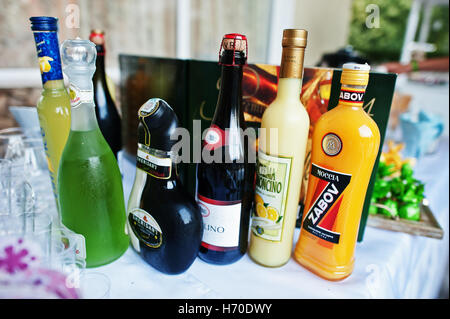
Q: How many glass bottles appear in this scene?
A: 7